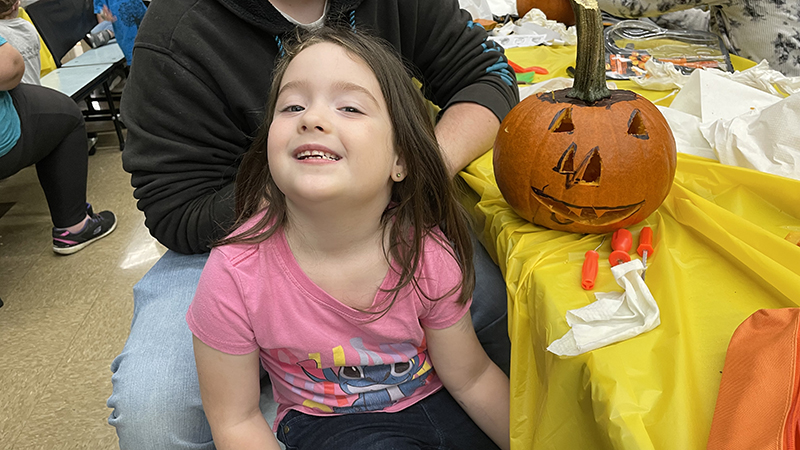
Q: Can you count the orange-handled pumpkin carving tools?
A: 3